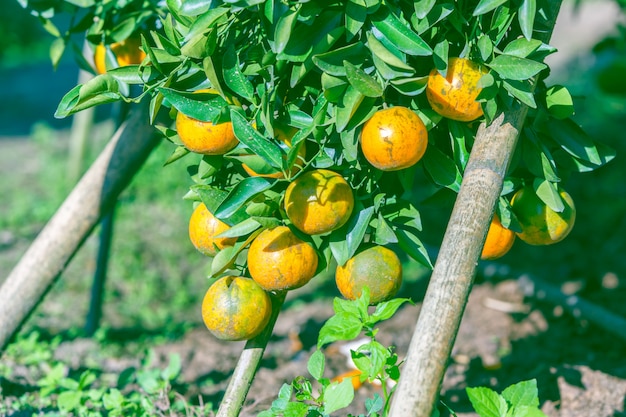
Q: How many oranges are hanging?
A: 12